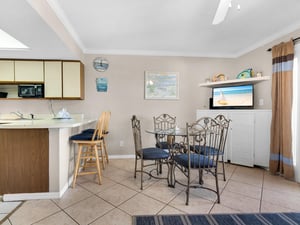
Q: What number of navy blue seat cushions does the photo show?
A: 6